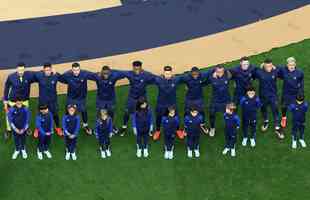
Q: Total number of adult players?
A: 11